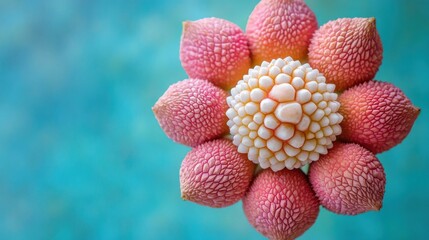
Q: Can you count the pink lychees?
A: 8